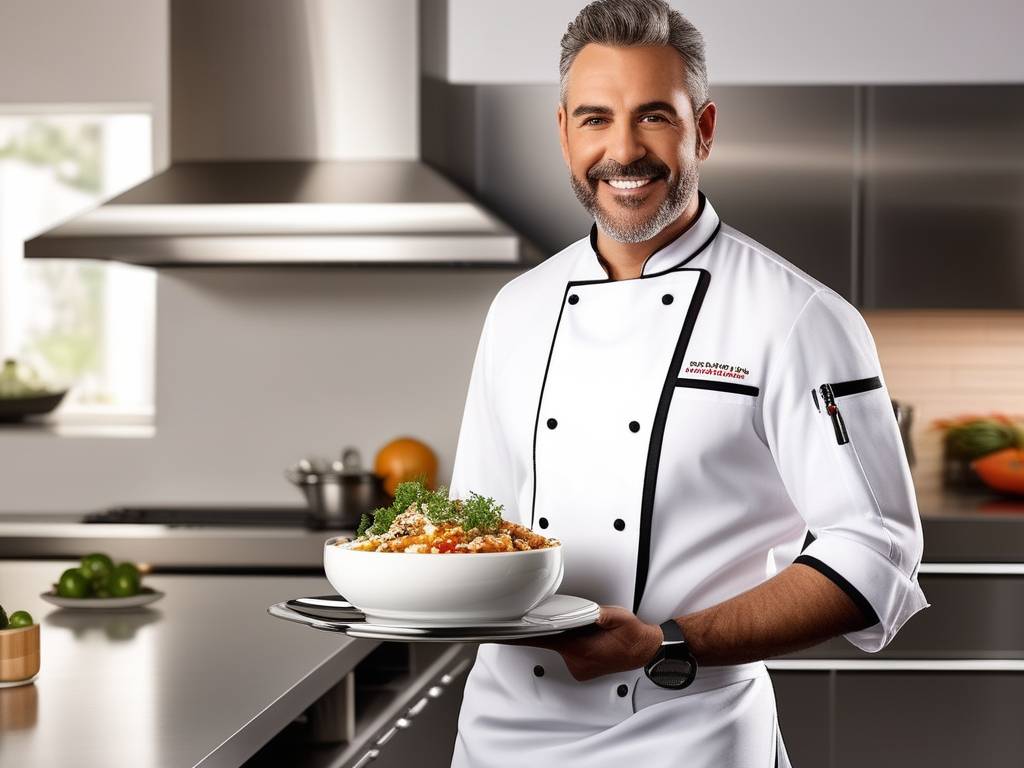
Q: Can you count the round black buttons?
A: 8